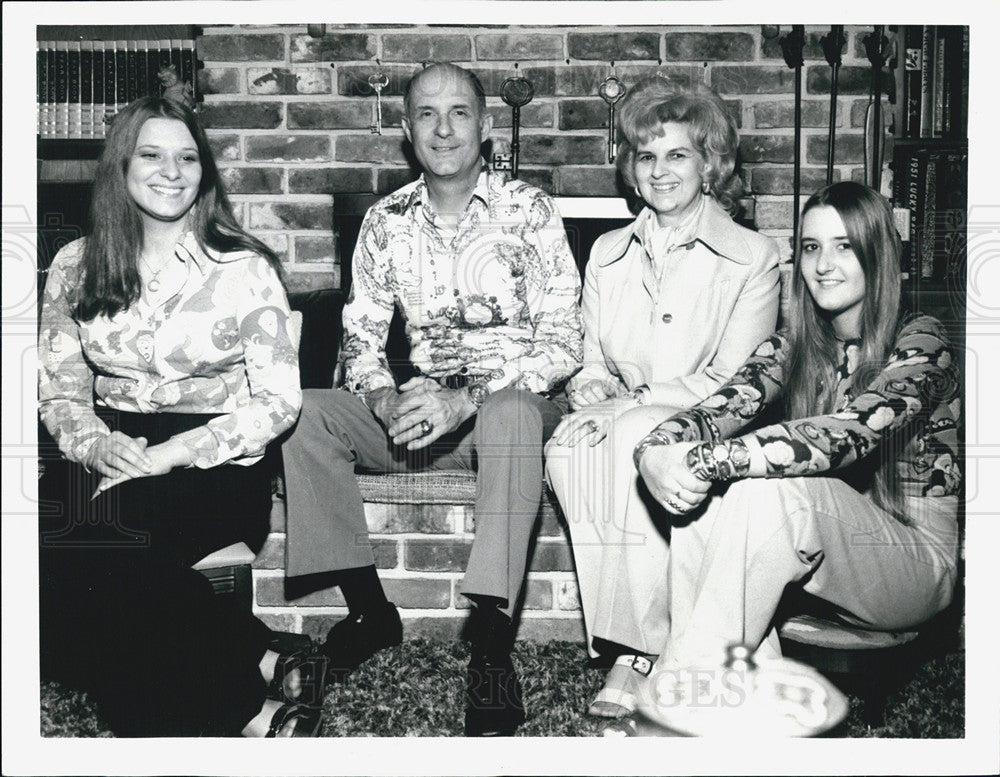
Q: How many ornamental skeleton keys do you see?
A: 3